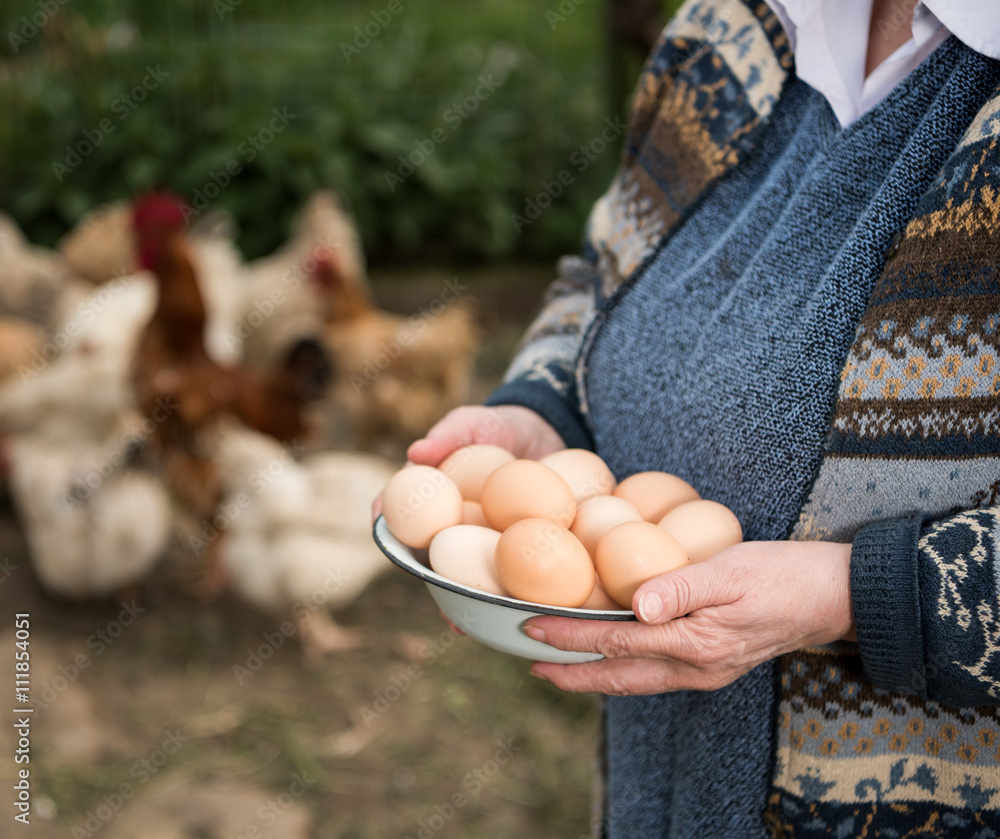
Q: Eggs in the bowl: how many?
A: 12